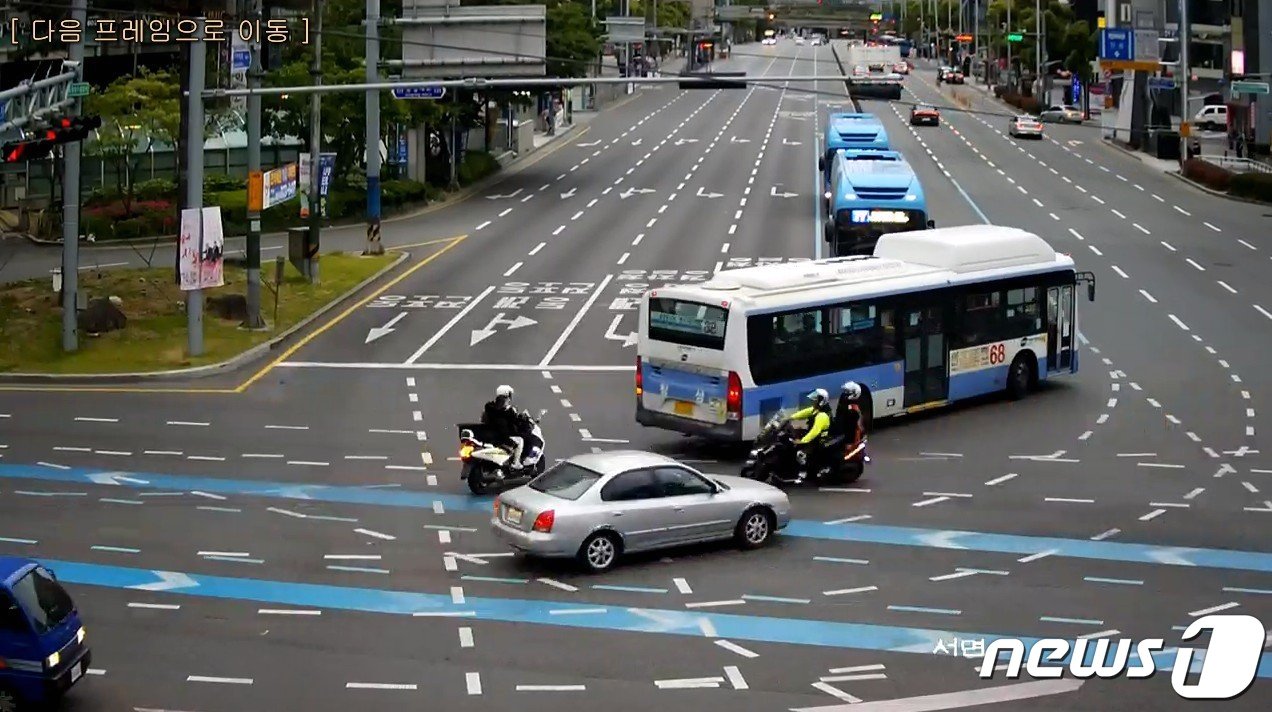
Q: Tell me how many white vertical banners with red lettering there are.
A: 2